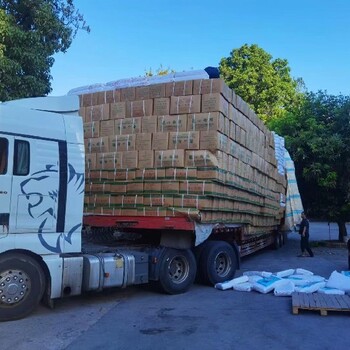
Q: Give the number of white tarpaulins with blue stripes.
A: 1